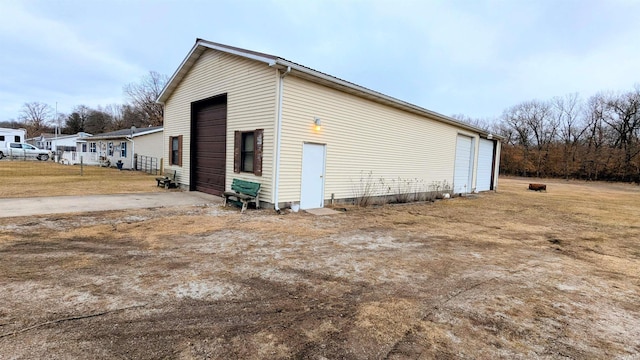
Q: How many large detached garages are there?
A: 1